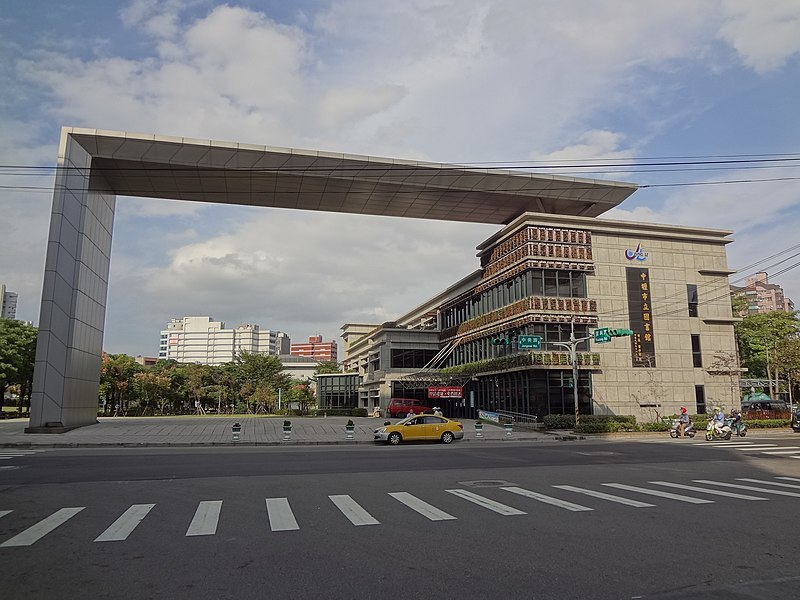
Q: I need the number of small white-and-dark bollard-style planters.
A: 5